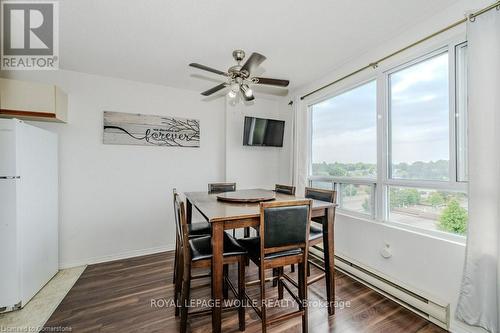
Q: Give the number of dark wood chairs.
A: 6